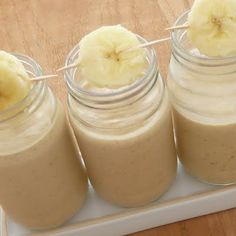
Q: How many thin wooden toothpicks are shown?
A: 3